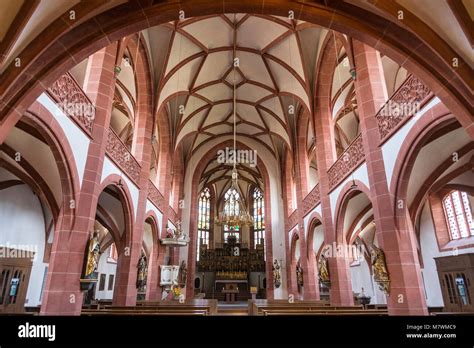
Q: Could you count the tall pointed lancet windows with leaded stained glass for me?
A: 3